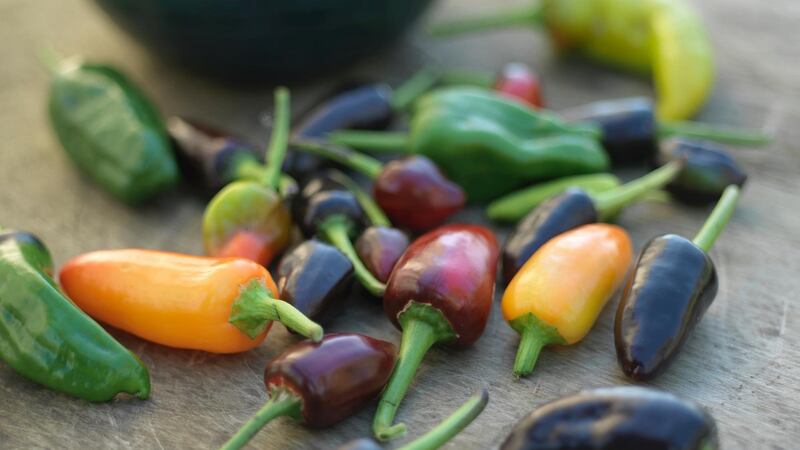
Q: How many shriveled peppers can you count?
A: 0